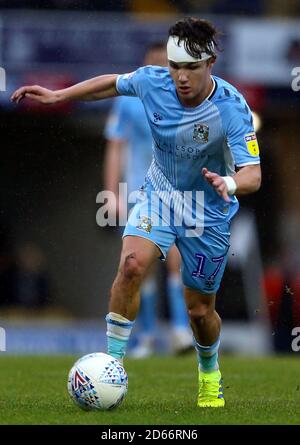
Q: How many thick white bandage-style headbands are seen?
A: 1